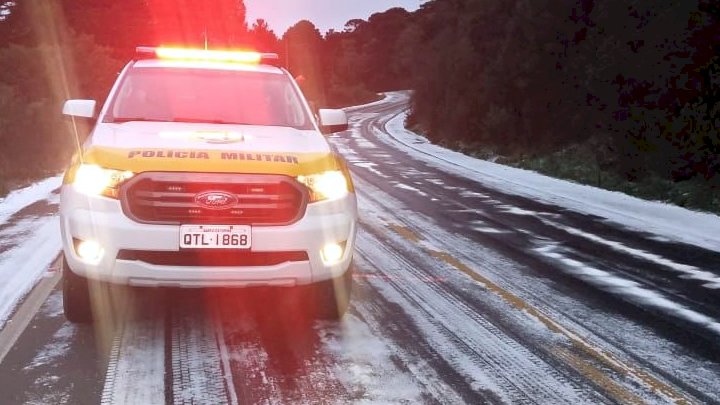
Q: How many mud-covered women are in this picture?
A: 0